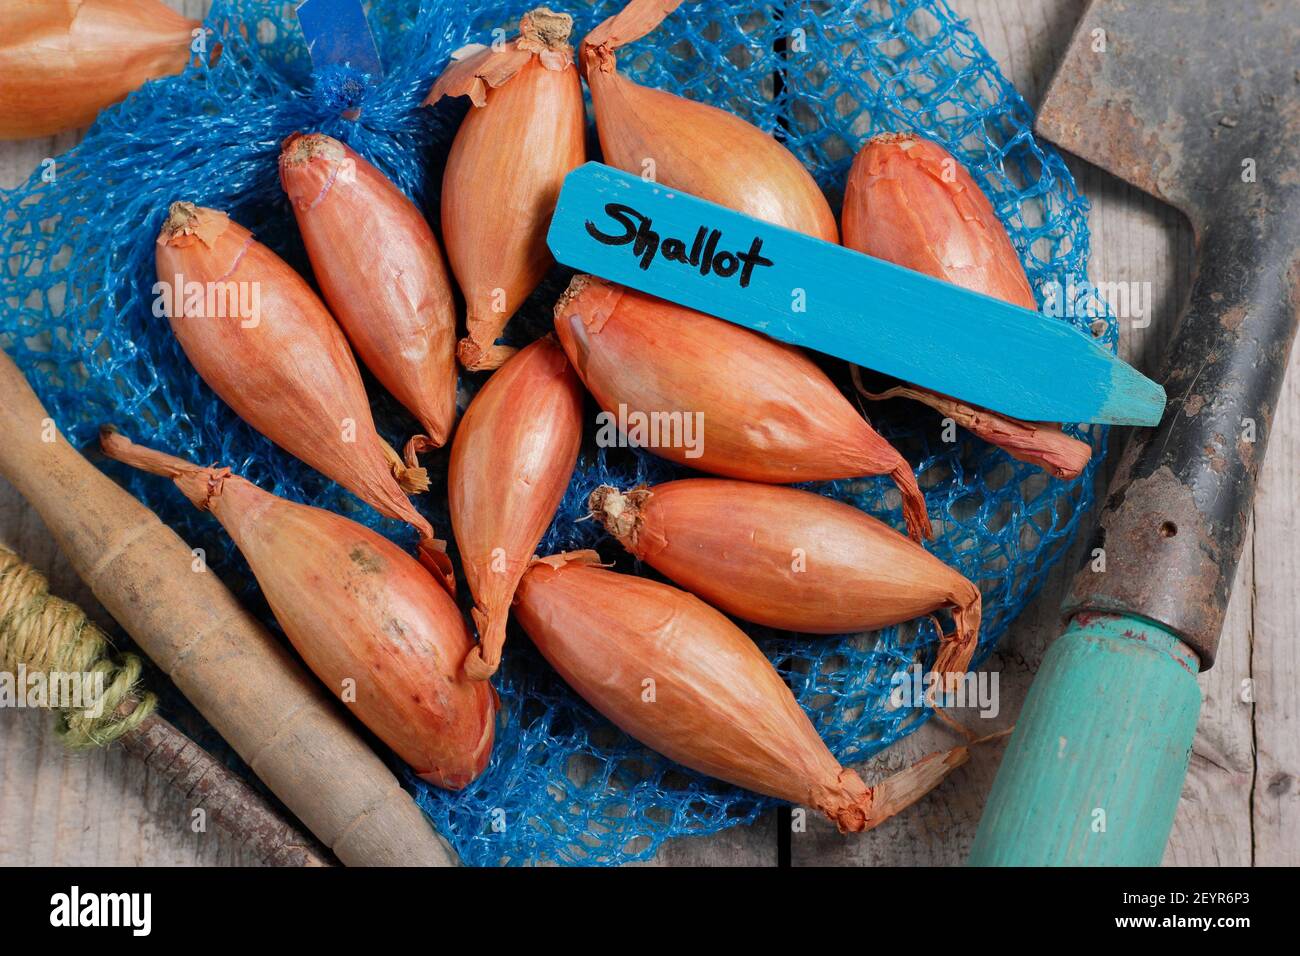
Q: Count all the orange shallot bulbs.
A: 11